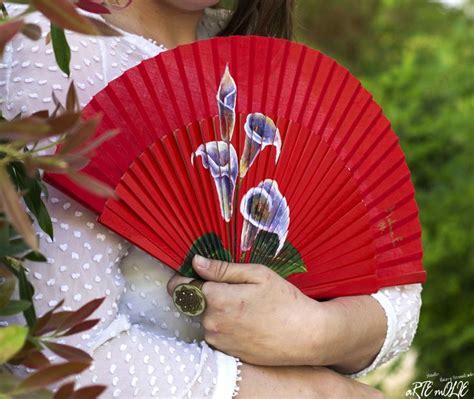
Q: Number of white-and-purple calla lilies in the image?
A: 4